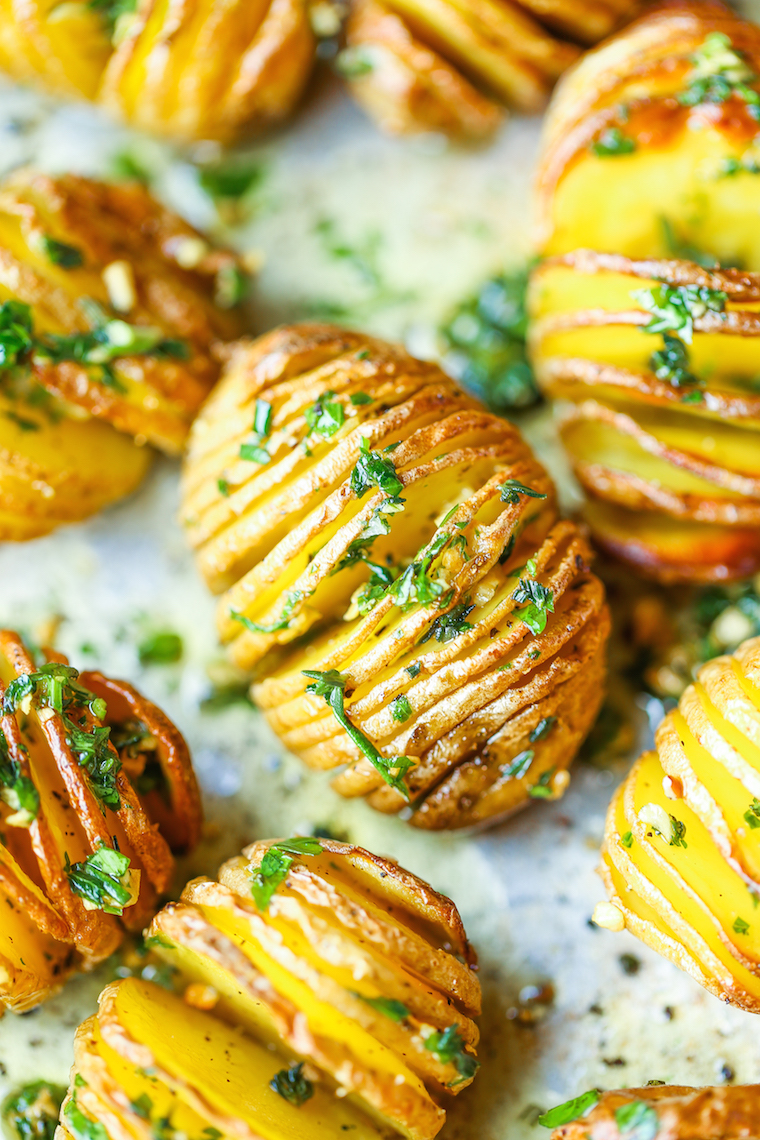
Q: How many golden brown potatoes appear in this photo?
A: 9